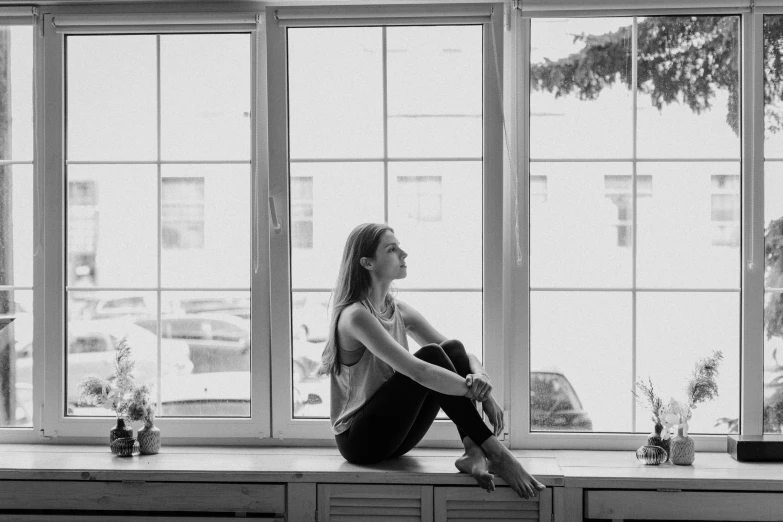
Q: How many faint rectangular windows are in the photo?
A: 7